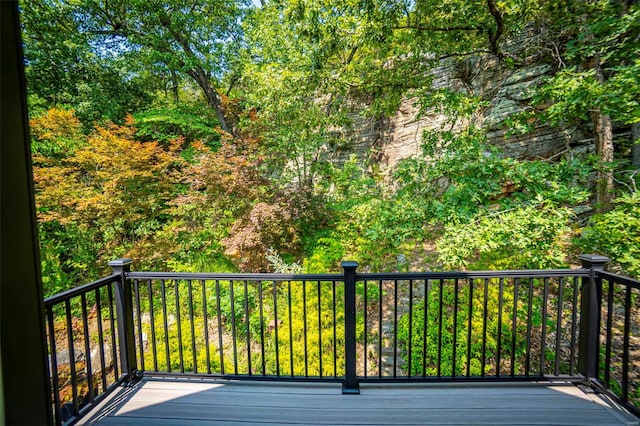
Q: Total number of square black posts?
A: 3